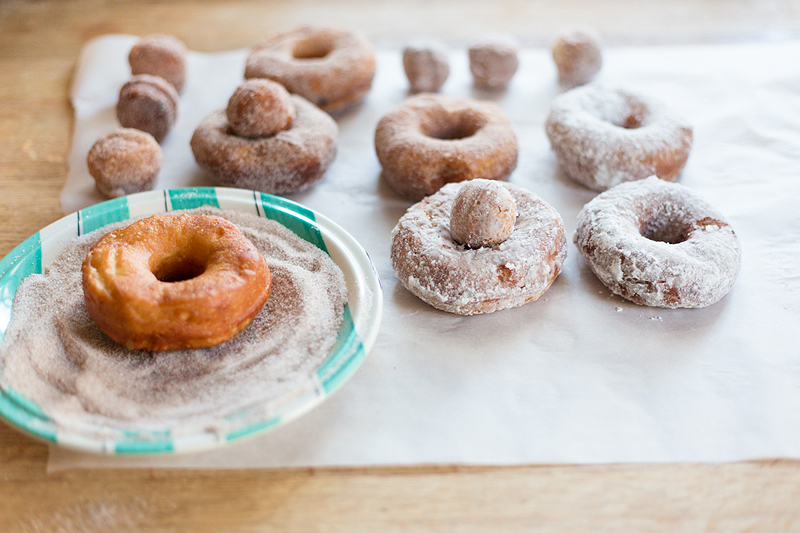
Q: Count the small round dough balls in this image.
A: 8